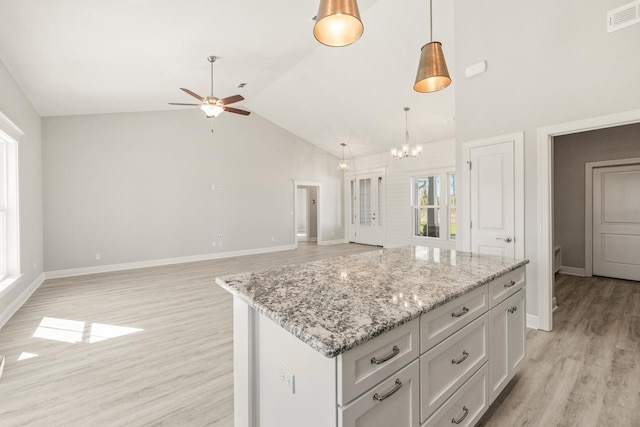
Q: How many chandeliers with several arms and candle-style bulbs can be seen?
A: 1